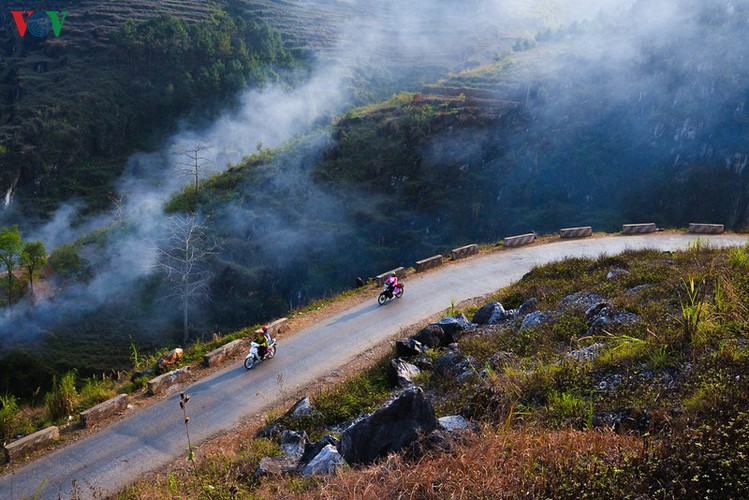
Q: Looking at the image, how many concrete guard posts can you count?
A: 12